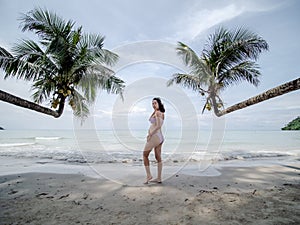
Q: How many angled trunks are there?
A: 2